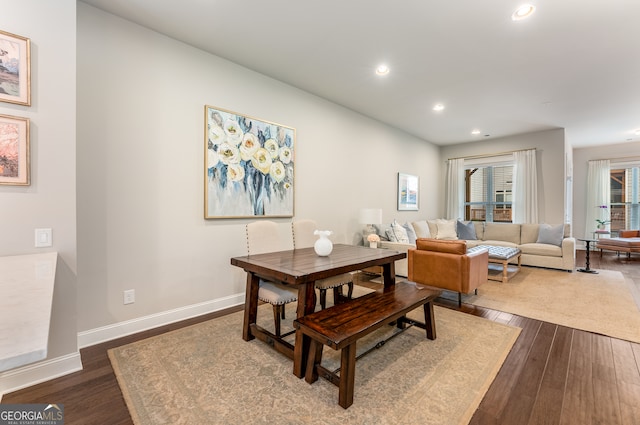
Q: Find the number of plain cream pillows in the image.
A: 1